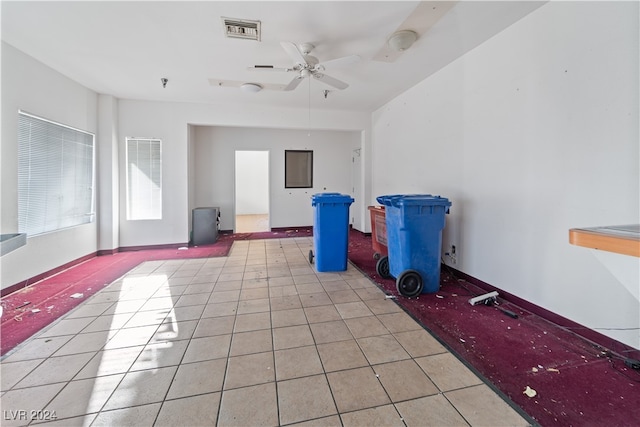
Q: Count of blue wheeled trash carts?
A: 2